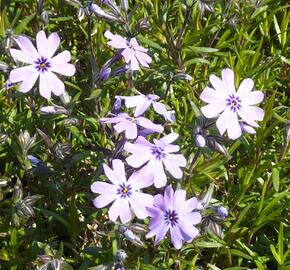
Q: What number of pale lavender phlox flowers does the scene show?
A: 8